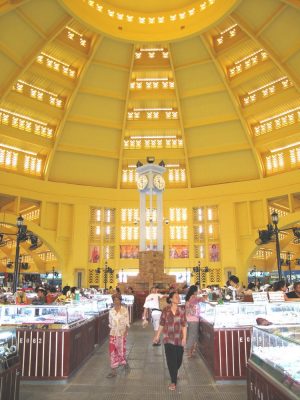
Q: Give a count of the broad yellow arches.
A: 2